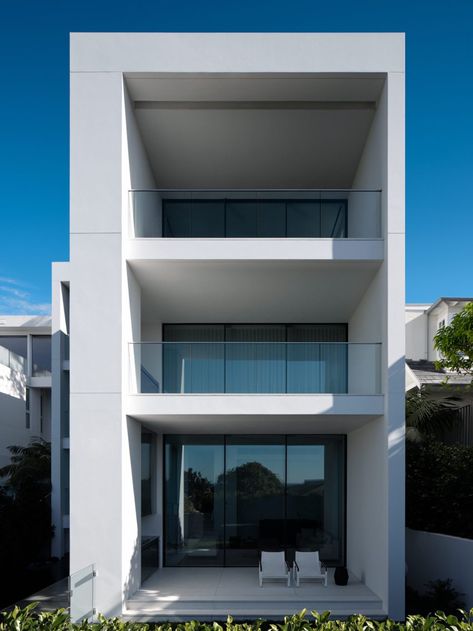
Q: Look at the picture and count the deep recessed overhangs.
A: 3